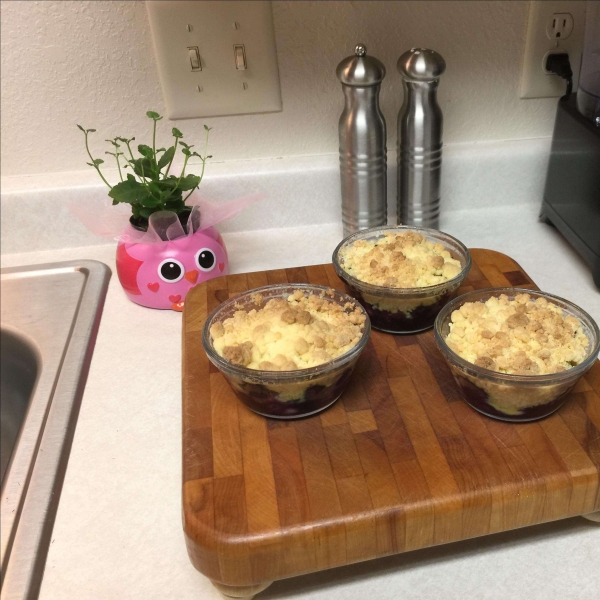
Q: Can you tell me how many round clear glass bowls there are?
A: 3